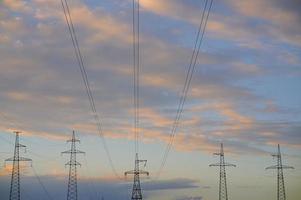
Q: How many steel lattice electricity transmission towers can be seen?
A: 5